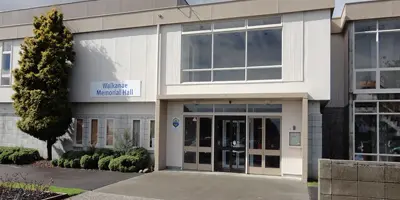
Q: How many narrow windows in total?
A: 5